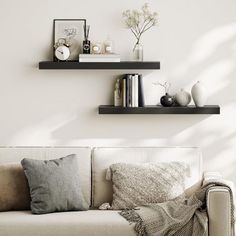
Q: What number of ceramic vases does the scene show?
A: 3